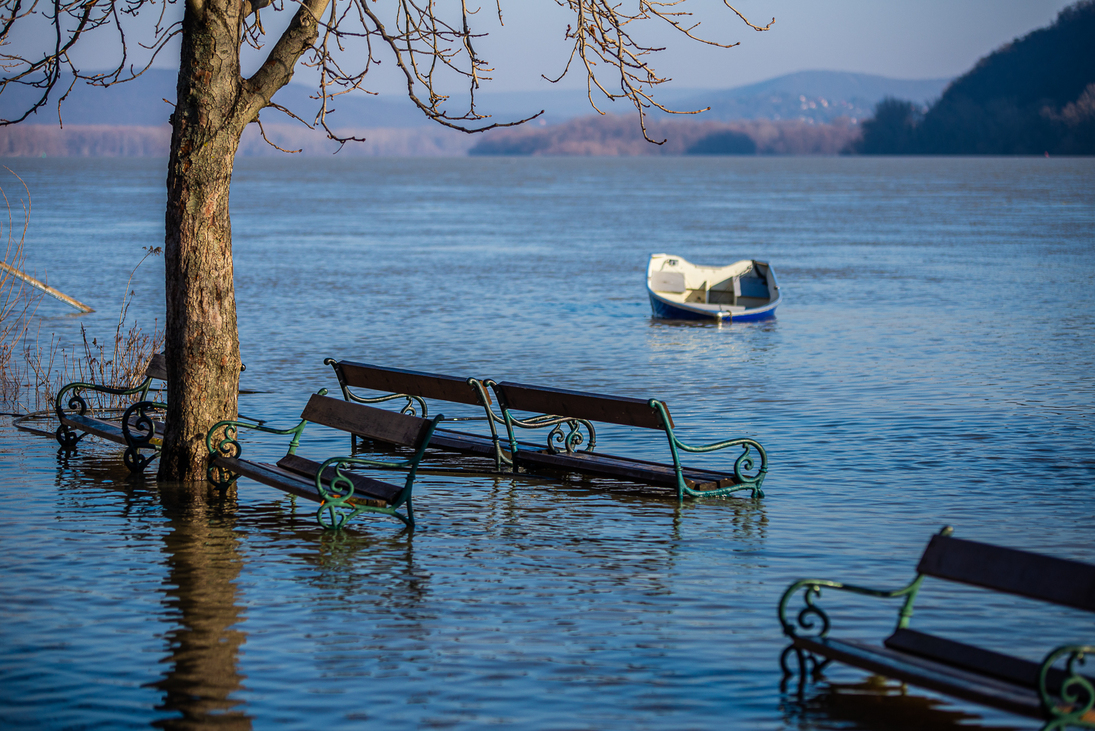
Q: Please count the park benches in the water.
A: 5